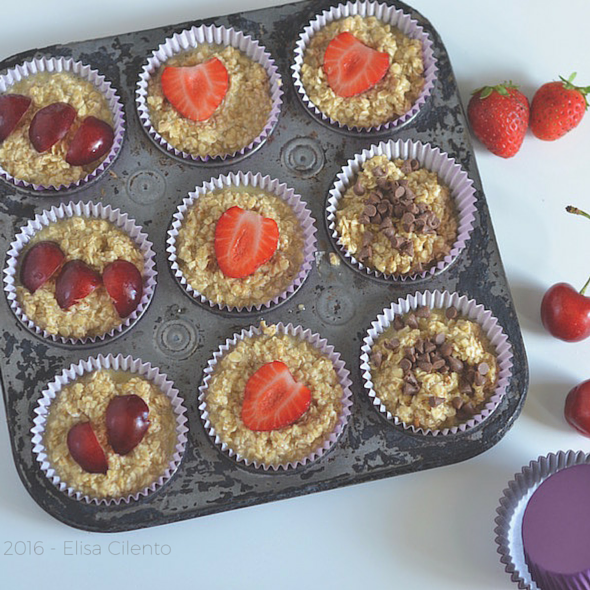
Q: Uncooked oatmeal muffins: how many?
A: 9